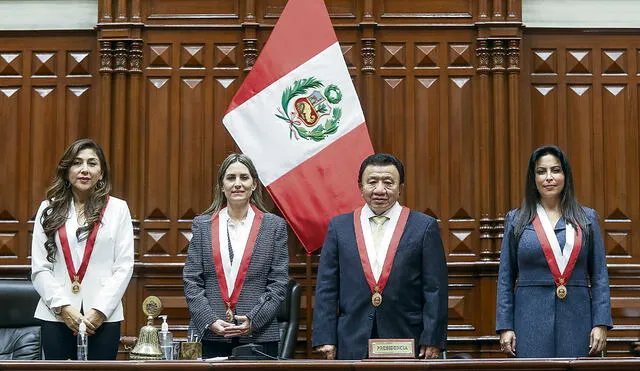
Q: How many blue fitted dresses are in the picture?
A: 1